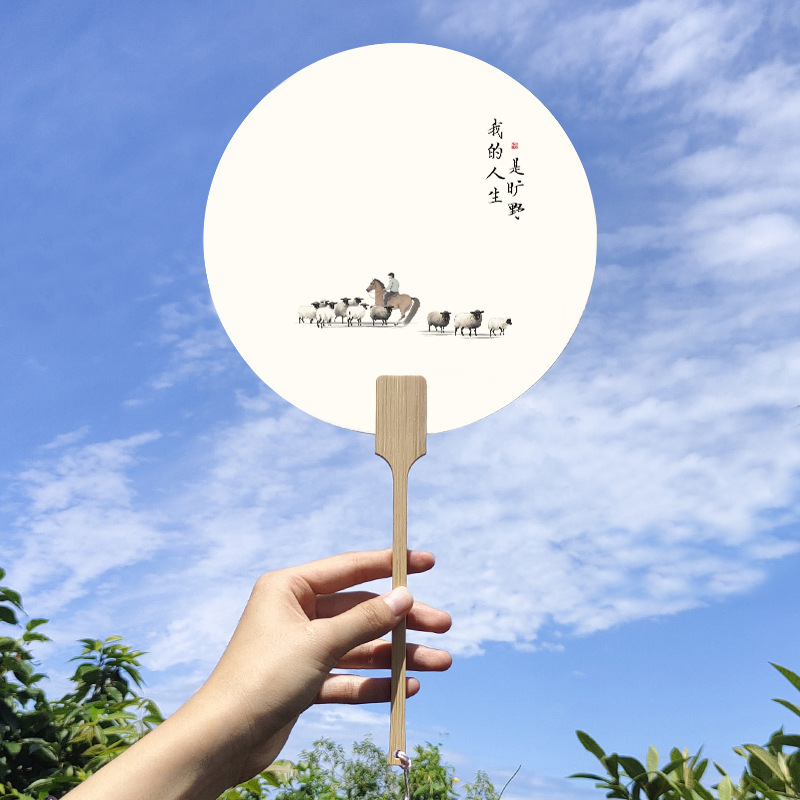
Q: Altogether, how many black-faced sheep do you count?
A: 10